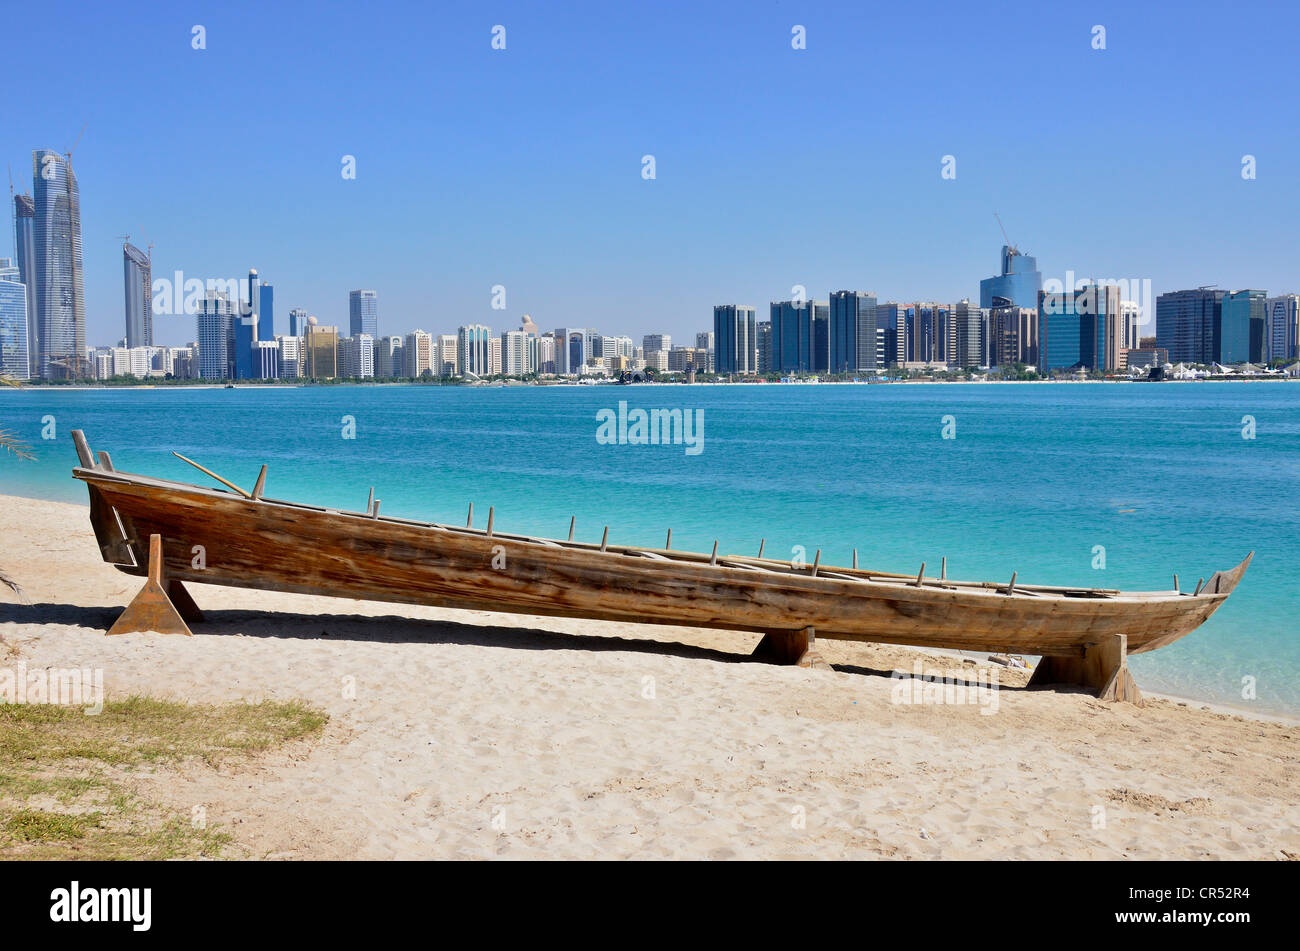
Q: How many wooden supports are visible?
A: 3